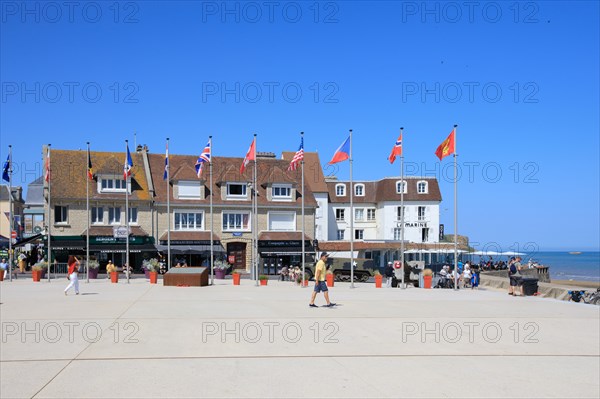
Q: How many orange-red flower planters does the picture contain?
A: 10